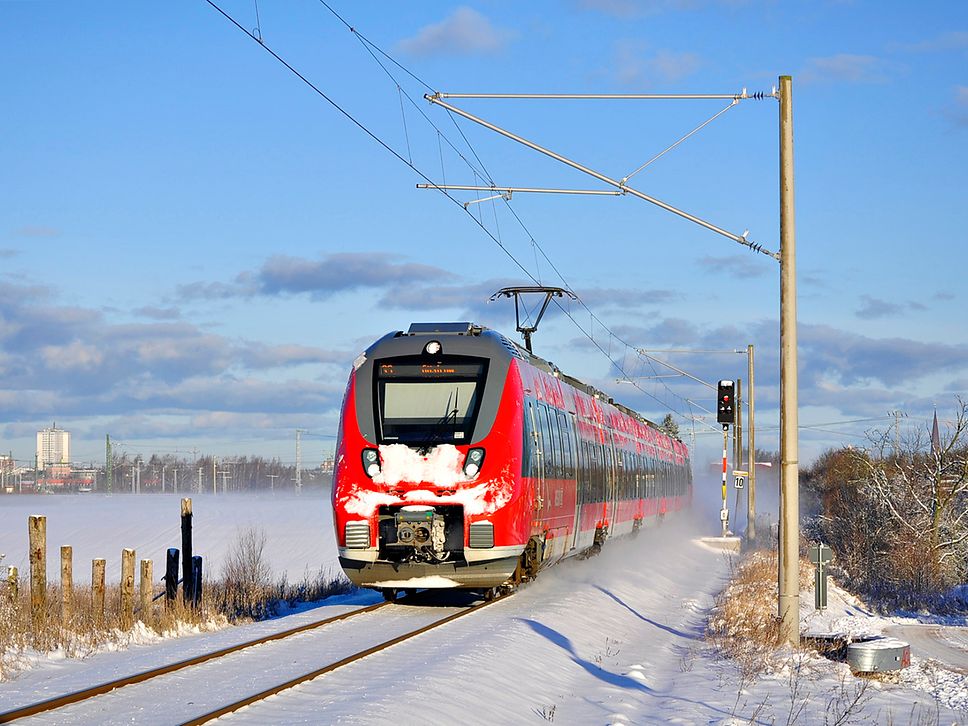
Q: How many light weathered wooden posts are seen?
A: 6